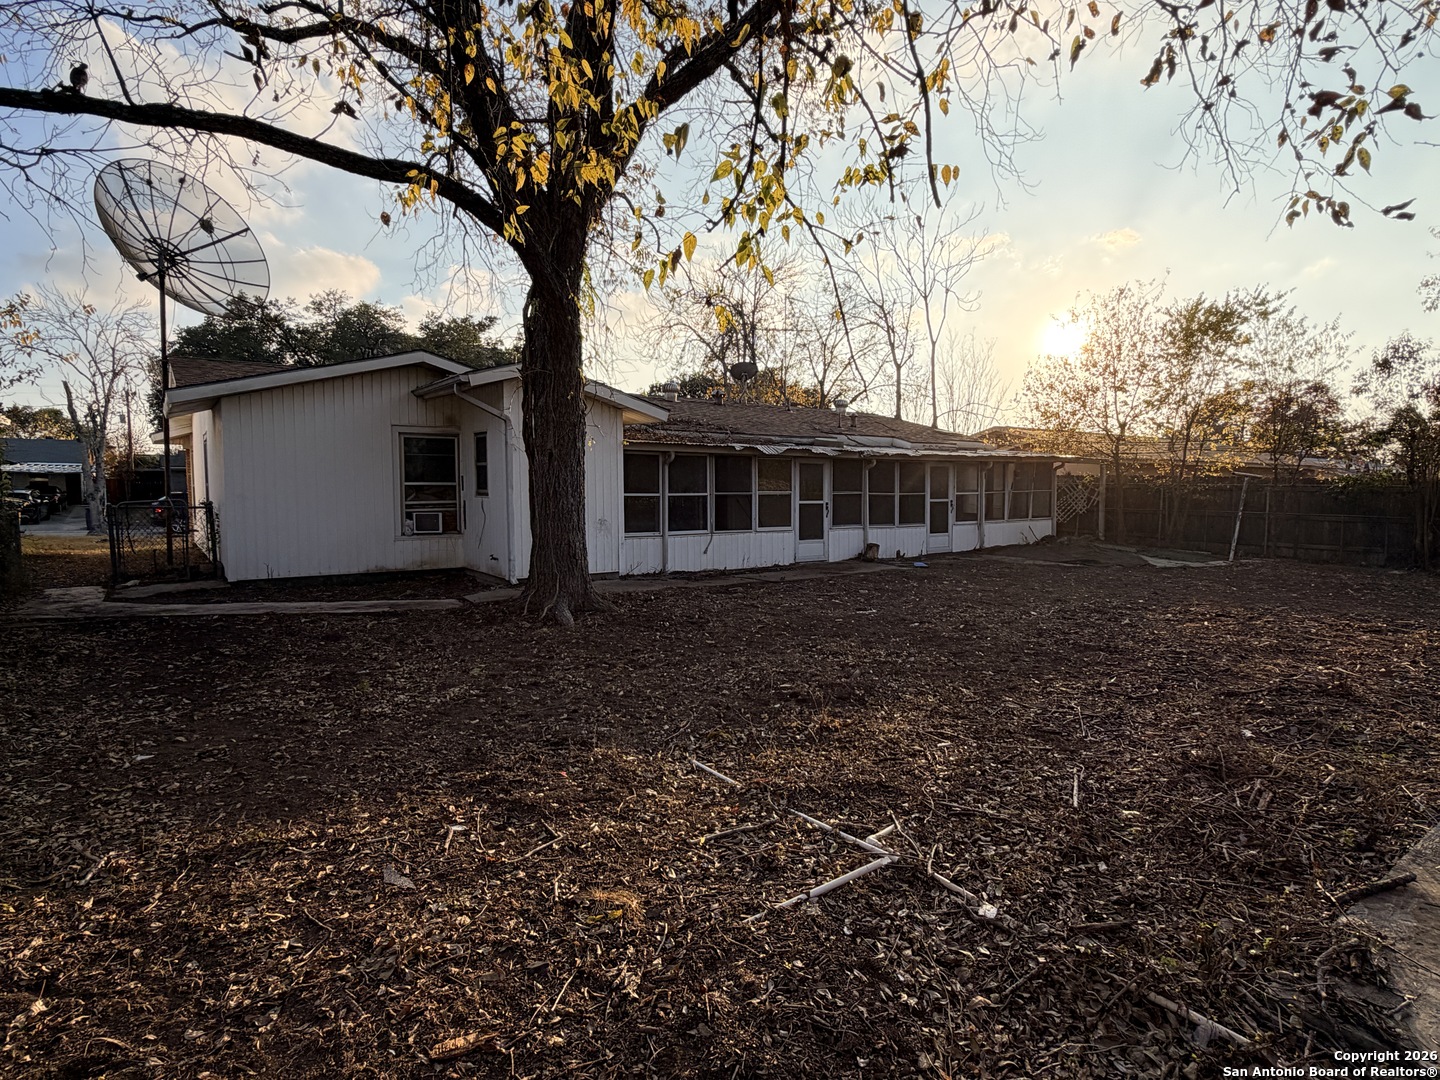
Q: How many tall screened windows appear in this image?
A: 11